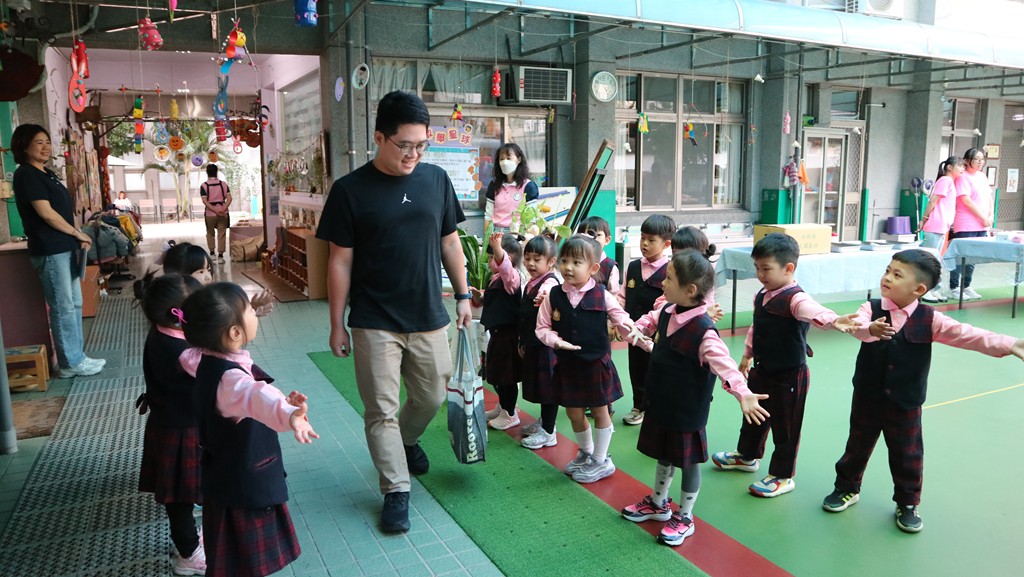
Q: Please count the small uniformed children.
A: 12